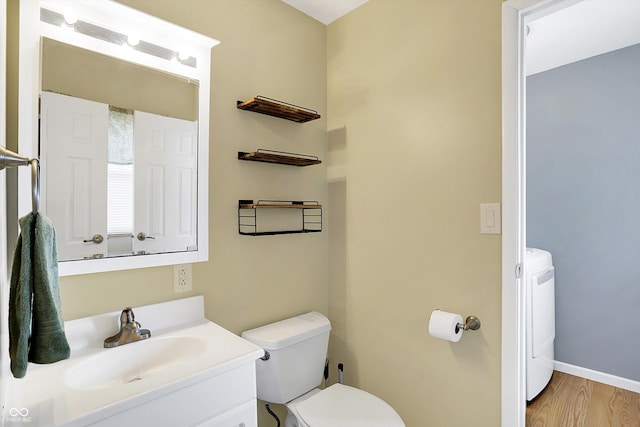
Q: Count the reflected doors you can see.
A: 2